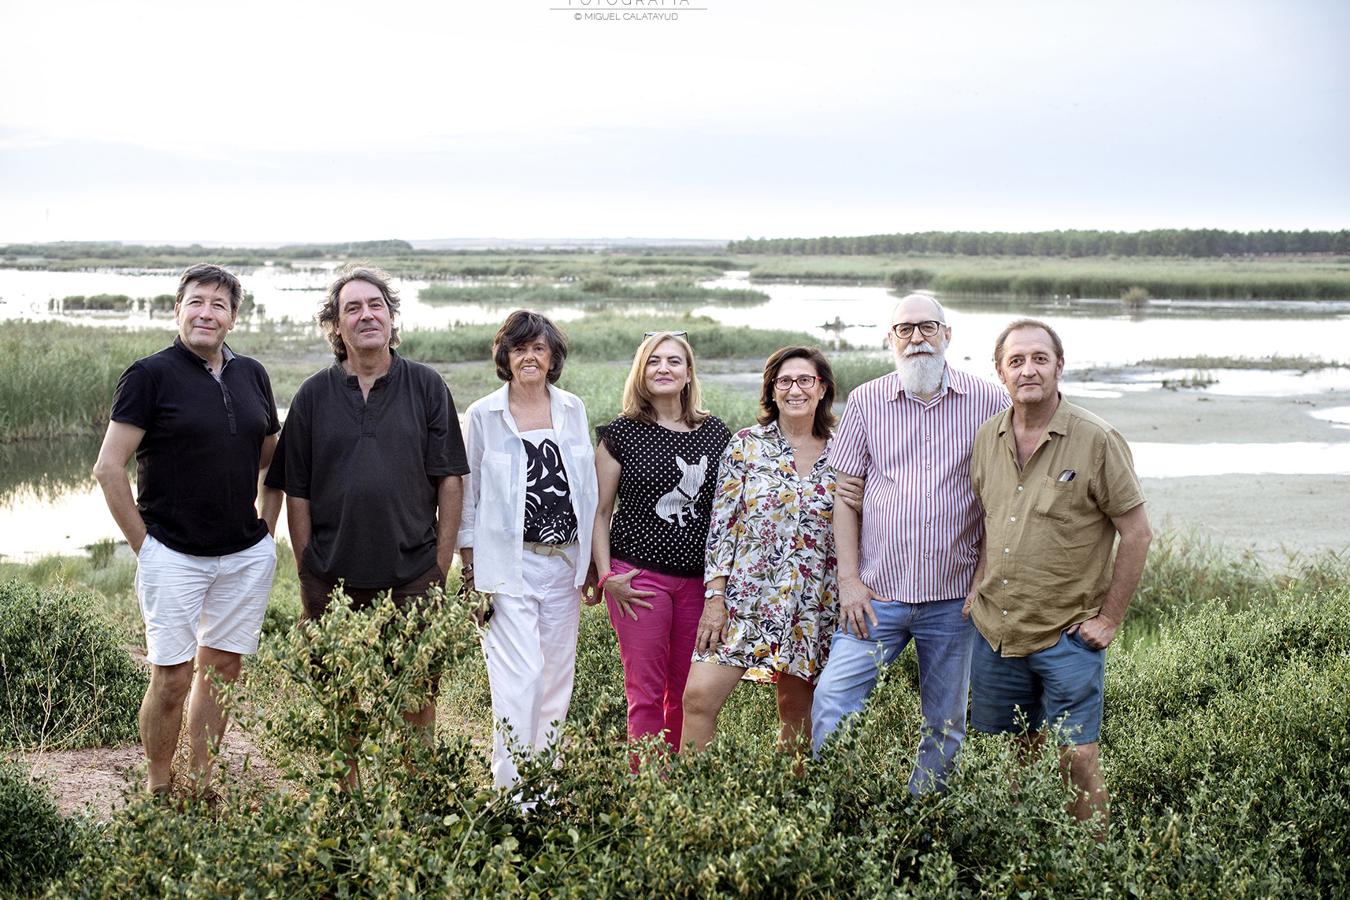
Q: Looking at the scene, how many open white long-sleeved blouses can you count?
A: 1